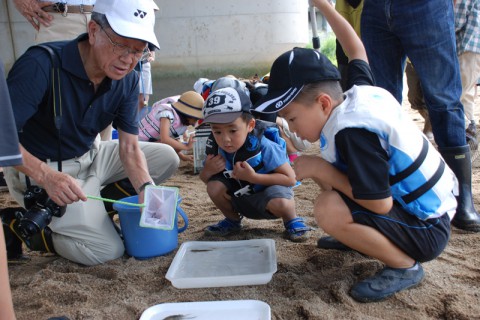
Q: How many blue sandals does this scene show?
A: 2